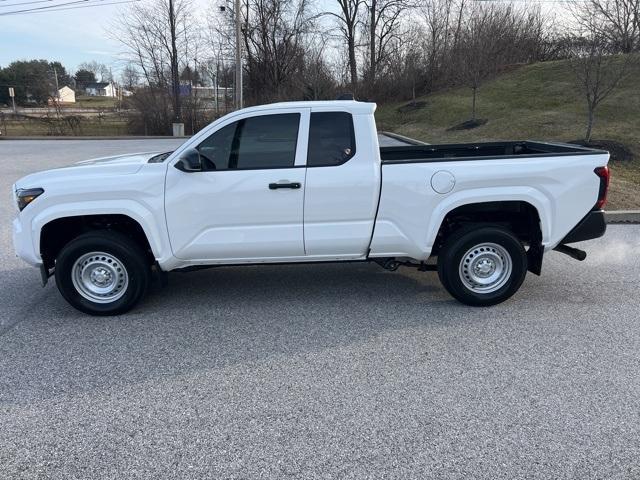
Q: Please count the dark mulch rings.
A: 3